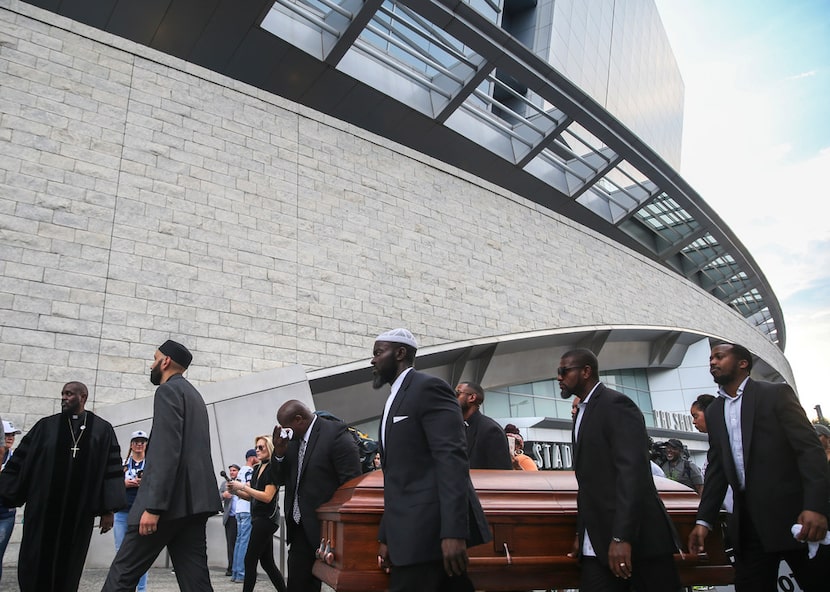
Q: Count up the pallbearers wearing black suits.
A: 5